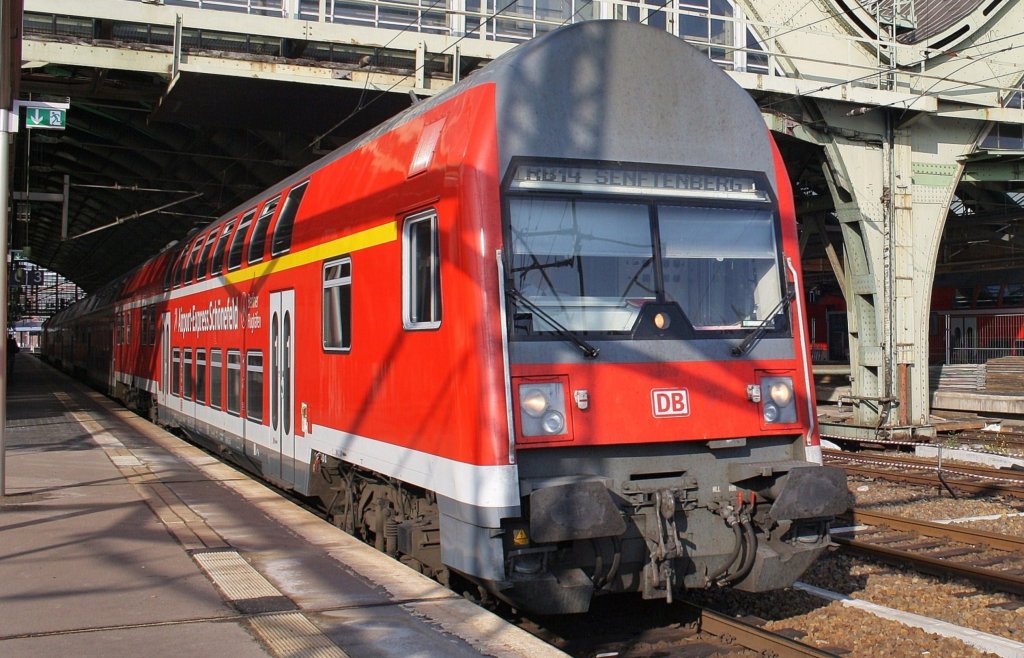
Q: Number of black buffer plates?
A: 2